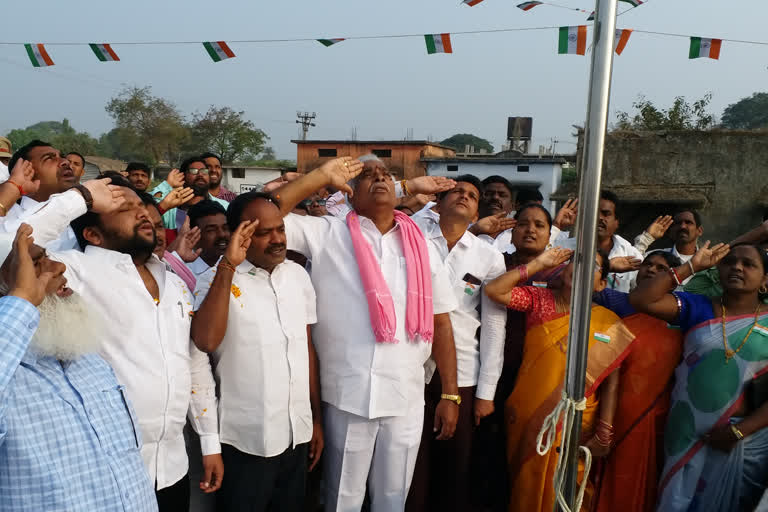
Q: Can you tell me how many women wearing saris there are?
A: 4